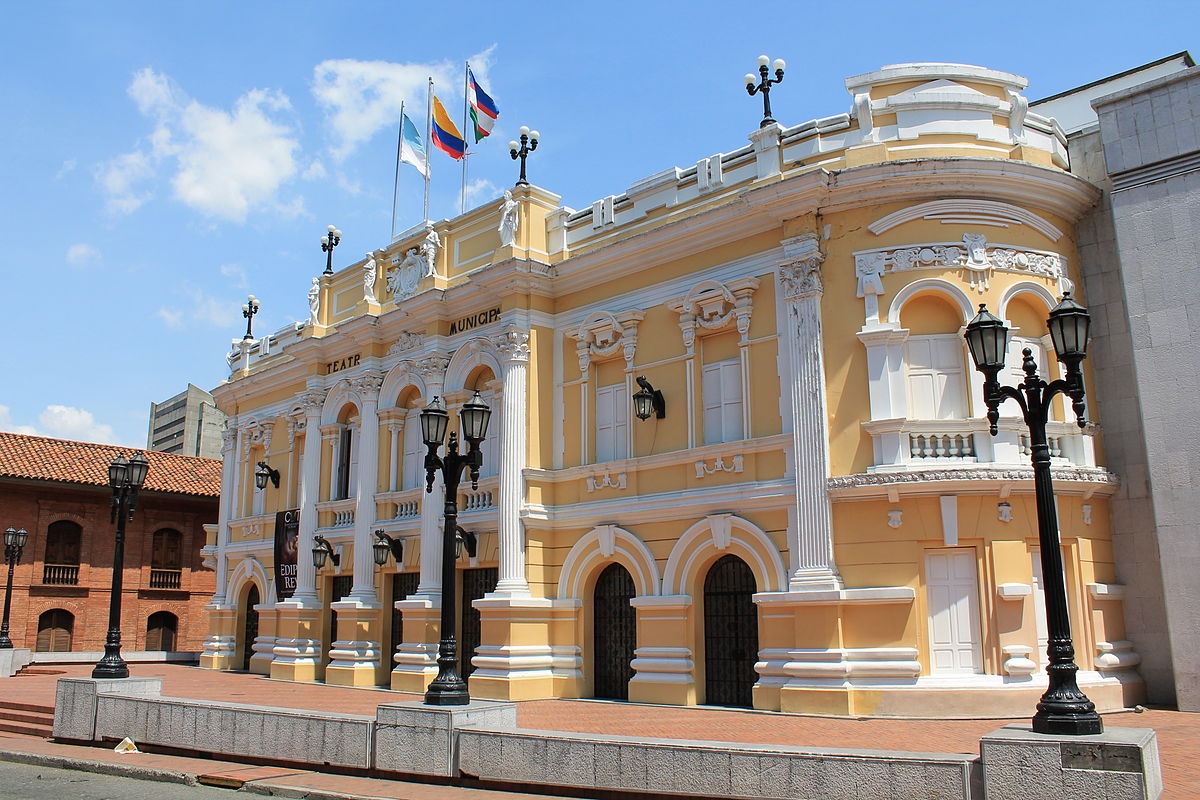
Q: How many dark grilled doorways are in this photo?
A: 6